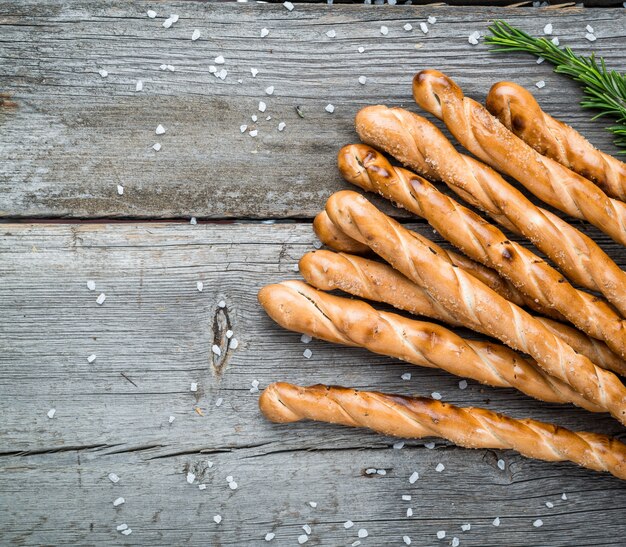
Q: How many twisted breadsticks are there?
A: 9